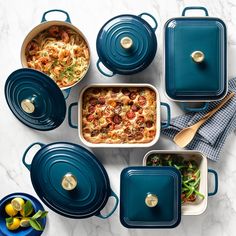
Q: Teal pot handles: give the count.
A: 11